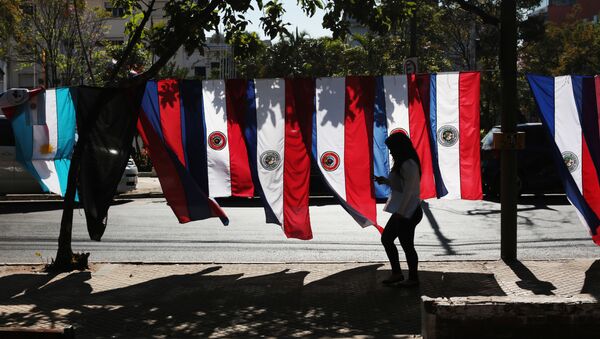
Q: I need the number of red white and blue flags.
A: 6